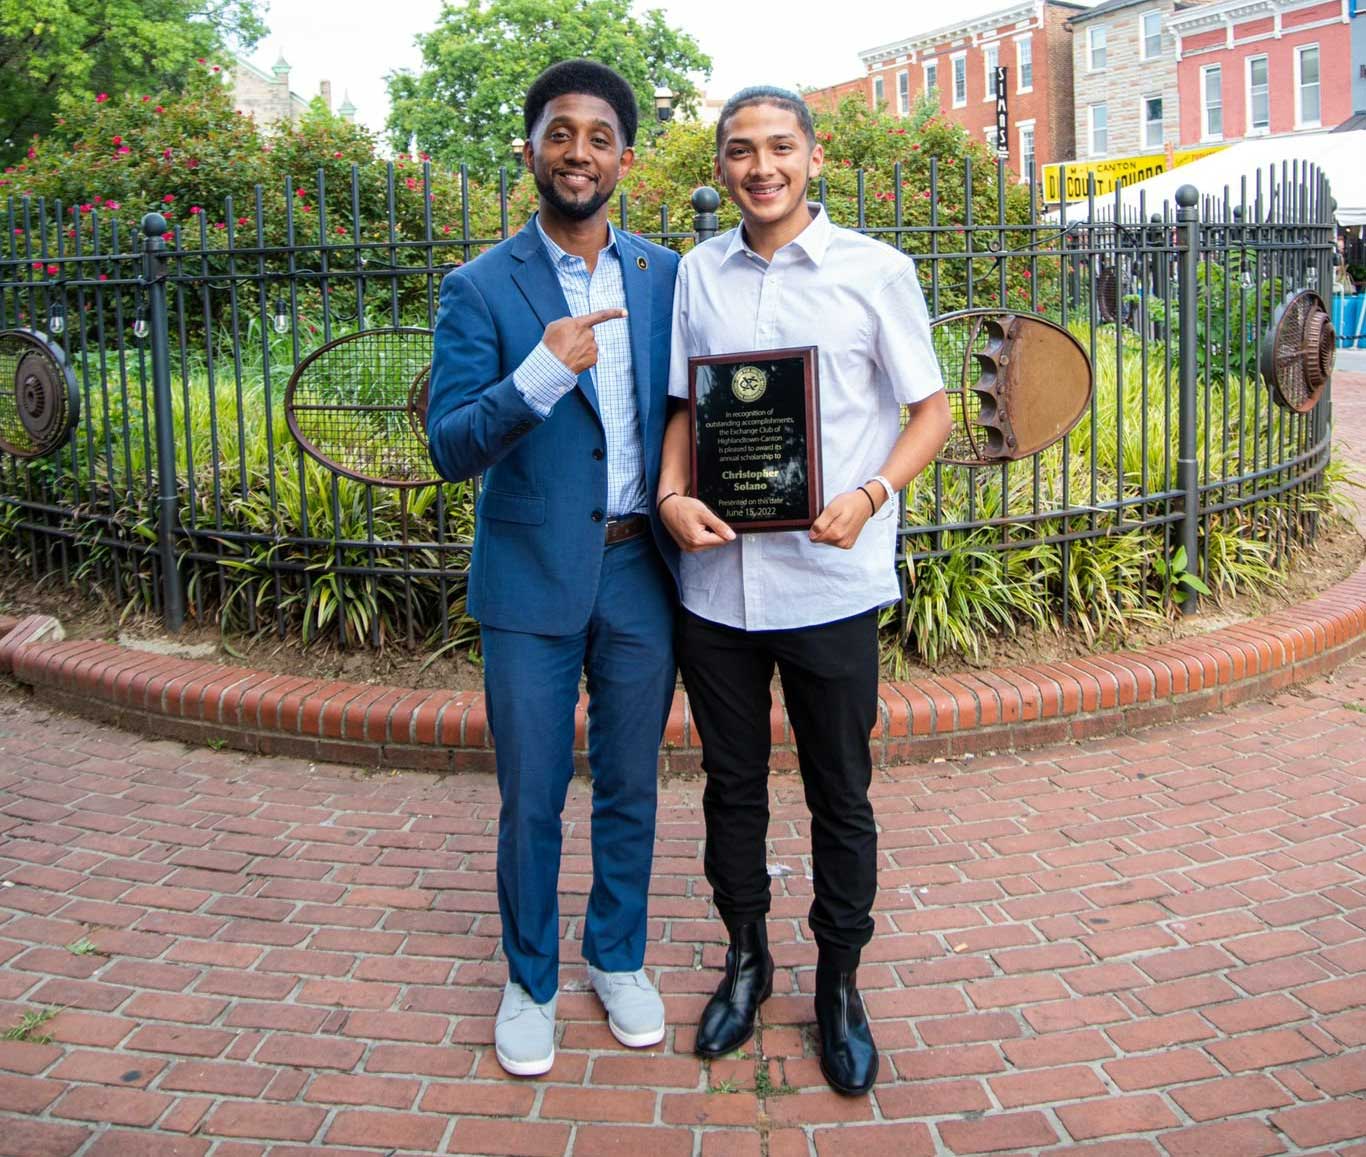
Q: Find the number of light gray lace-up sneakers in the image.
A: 2